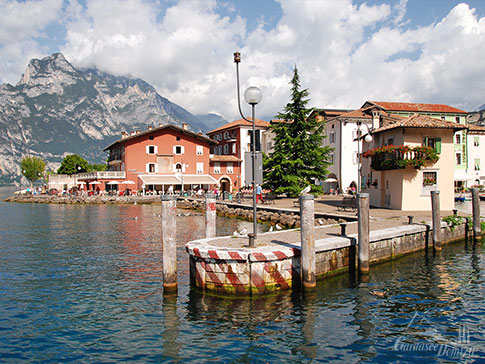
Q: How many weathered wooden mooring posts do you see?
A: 6